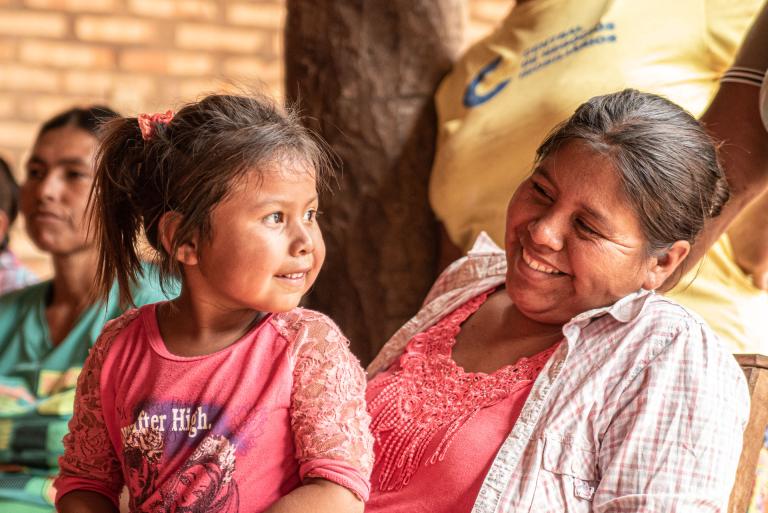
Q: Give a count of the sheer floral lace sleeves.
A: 2